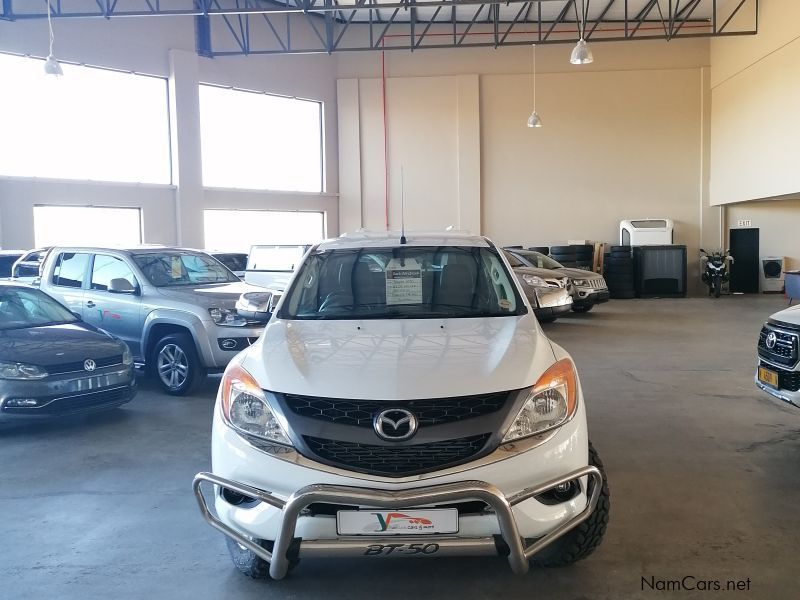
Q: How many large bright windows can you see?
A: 4